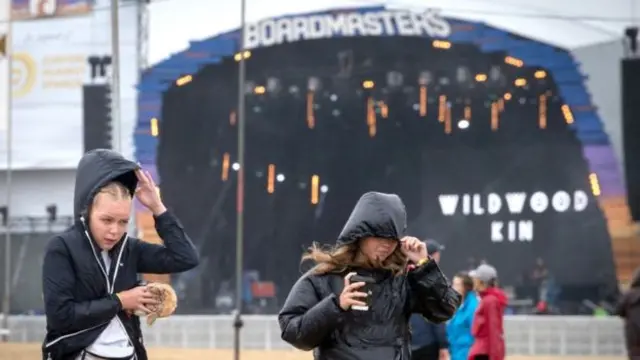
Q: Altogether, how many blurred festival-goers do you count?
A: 4